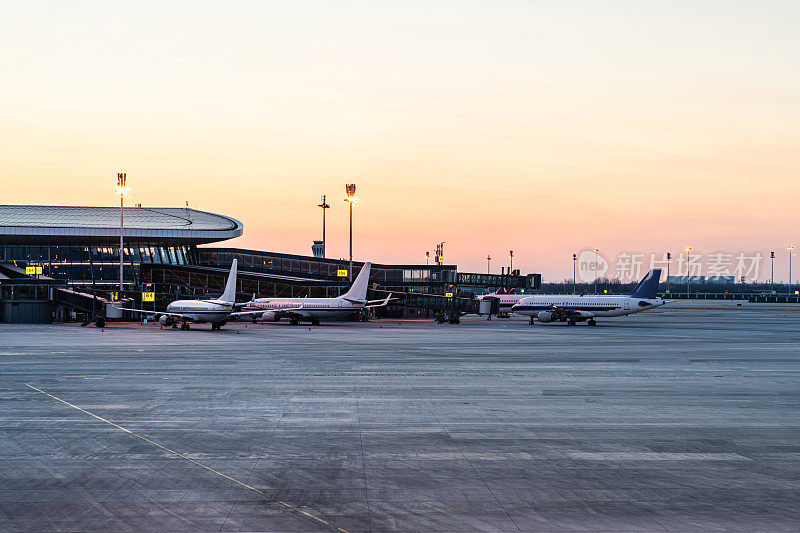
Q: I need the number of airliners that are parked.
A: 4